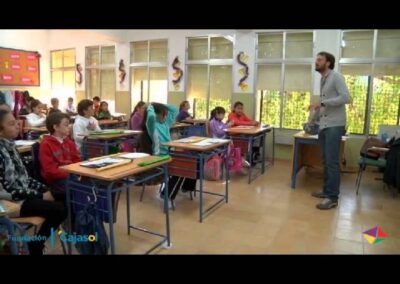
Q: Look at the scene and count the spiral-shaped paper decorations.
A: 4